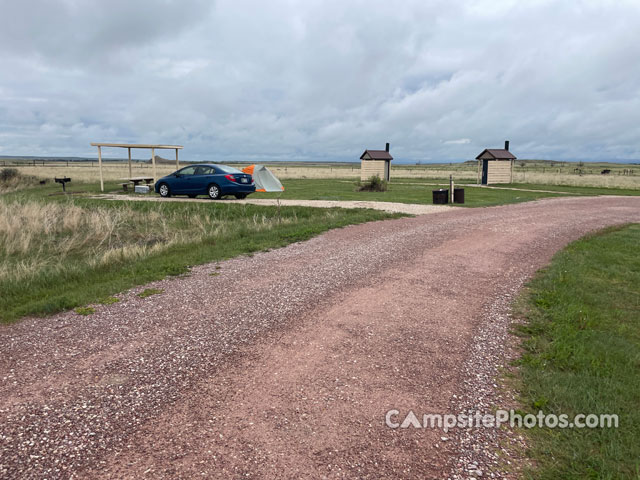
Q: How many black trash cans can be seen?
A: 2